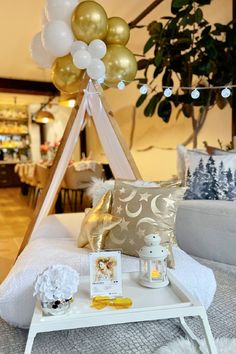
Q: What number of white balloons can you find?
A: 7